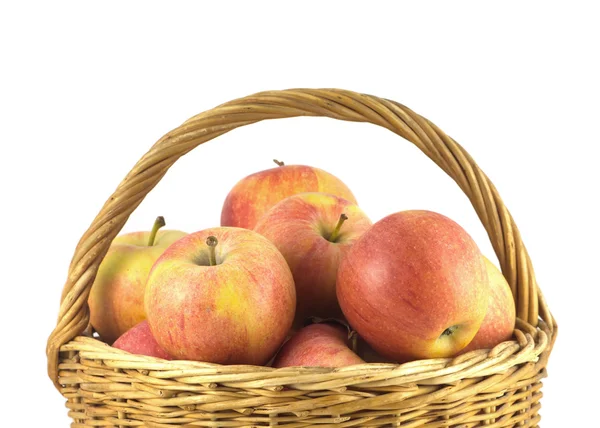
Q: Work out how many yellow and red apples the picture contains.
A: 8